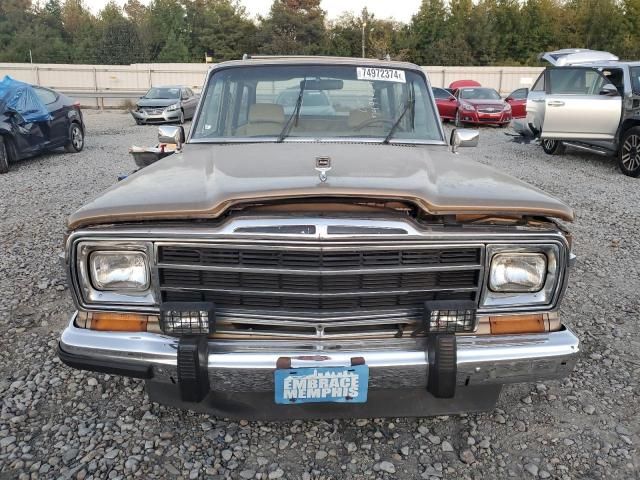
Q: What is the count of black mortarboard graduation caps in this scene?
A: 0